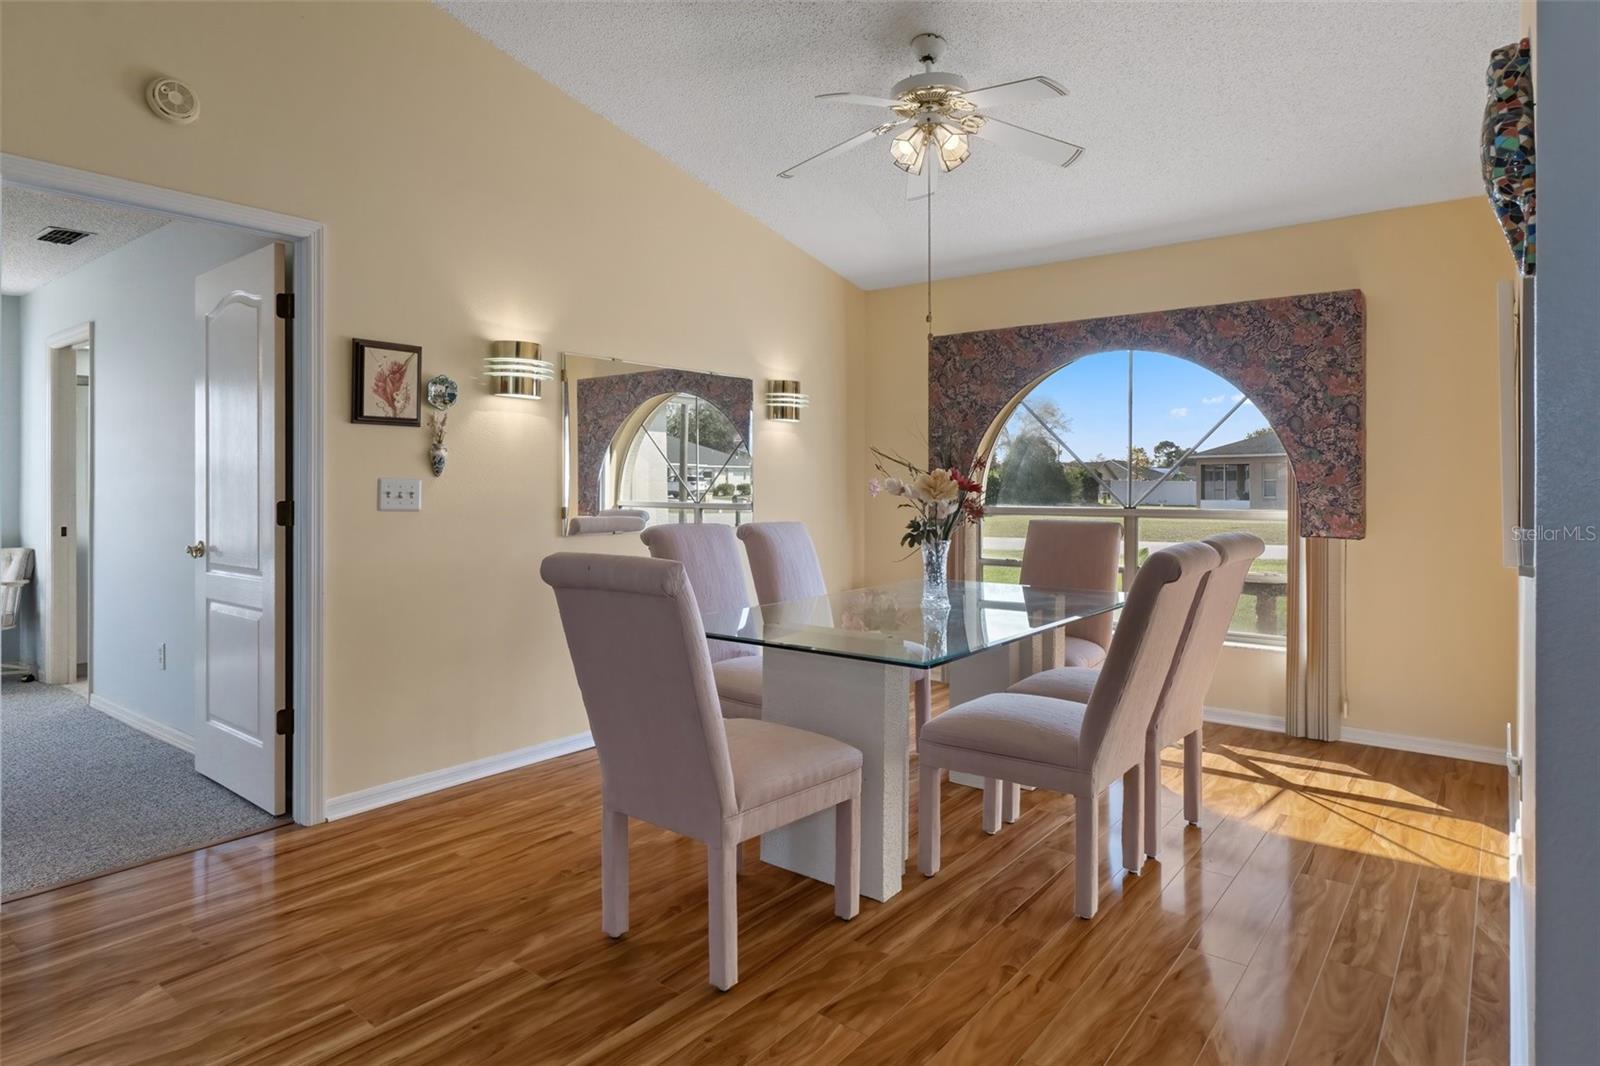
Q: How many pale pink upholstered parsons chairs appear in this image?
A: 6